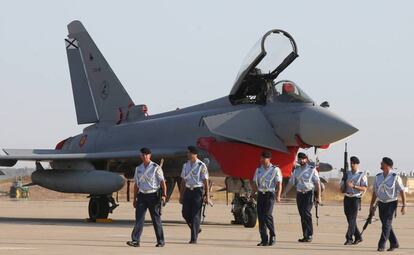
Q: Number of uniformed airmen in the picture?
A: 6